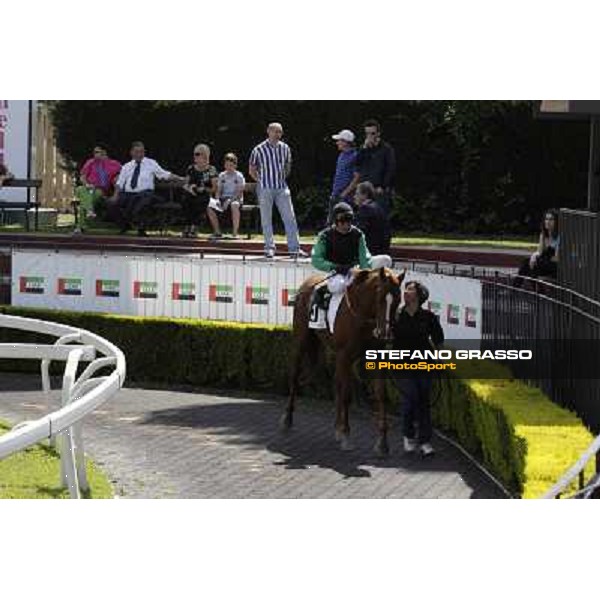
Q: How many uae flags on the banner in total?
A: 11